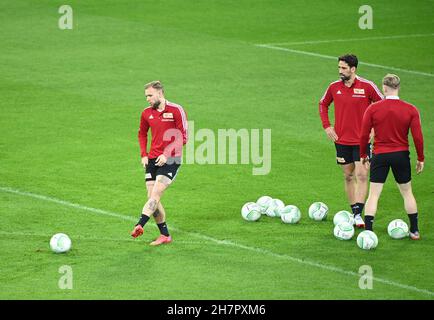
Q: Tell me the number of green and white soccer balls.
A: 10